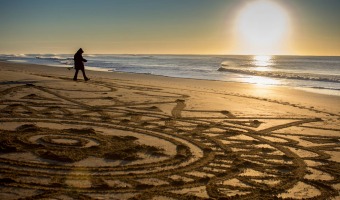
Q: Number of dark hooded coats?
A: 1